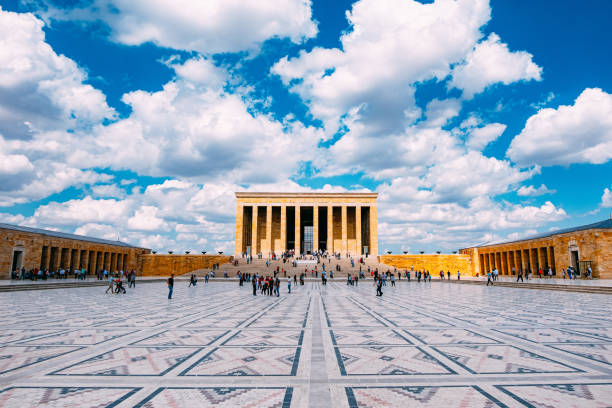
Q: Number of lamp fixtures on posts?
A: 10